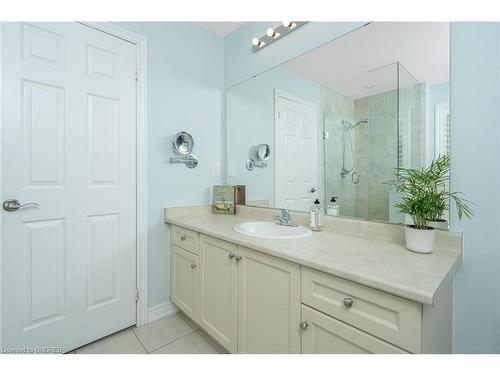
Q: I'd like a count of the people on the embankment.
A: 0